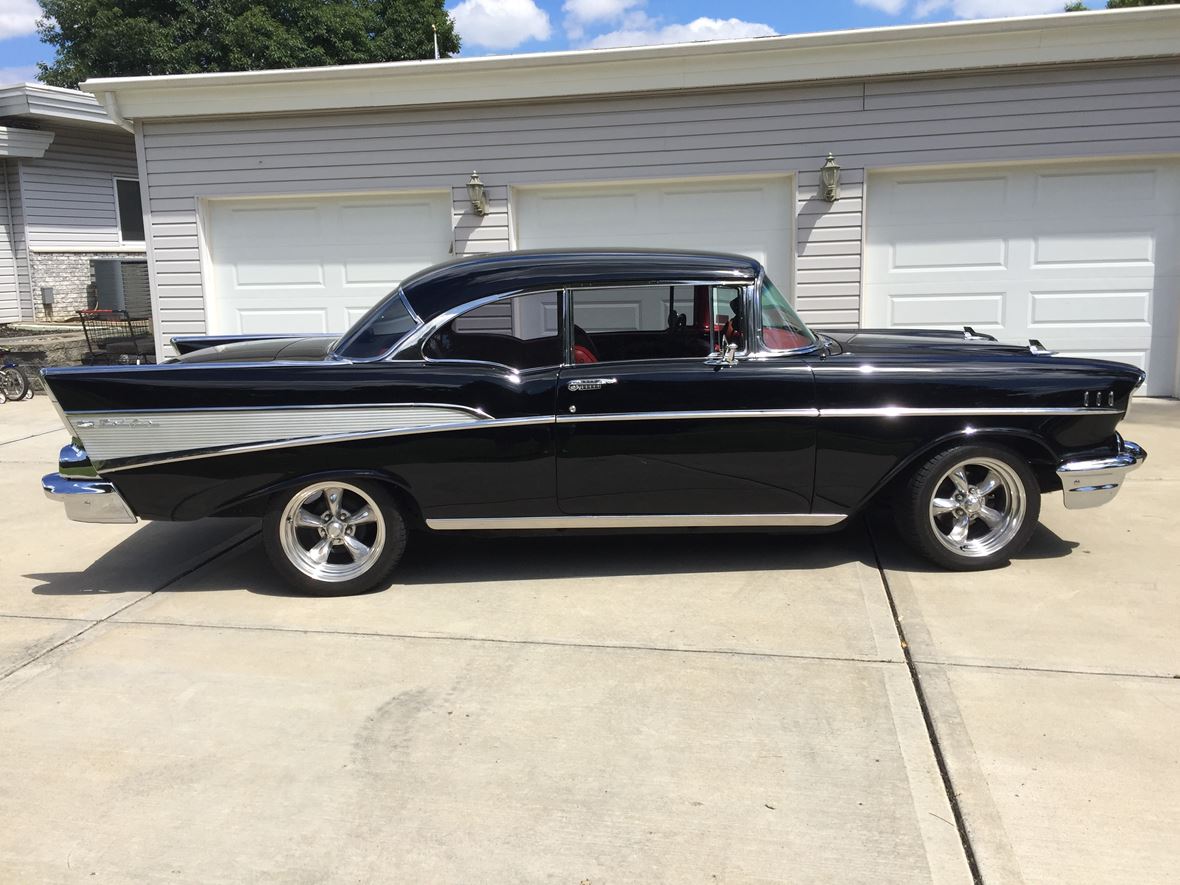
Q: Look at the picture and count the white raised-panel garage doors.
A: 3